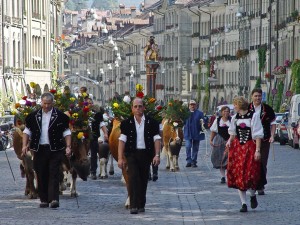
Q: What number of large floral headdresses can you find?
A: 4